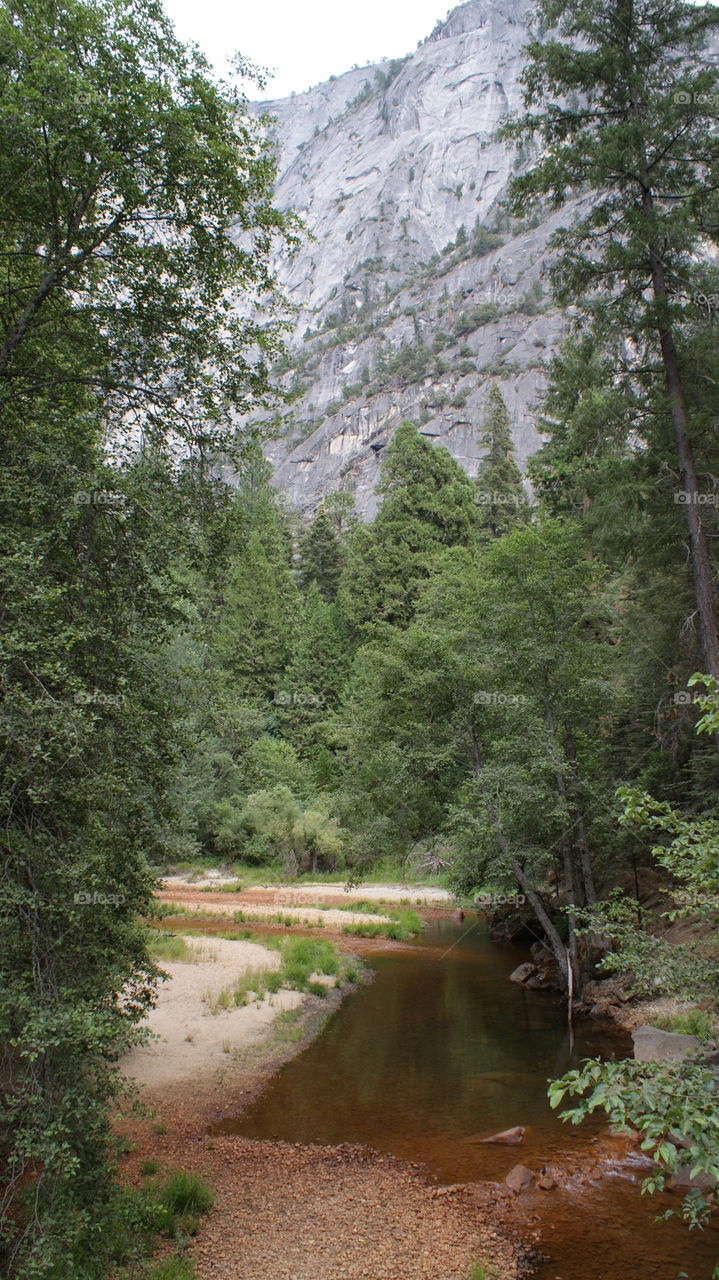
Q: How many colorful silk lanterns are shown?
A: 0